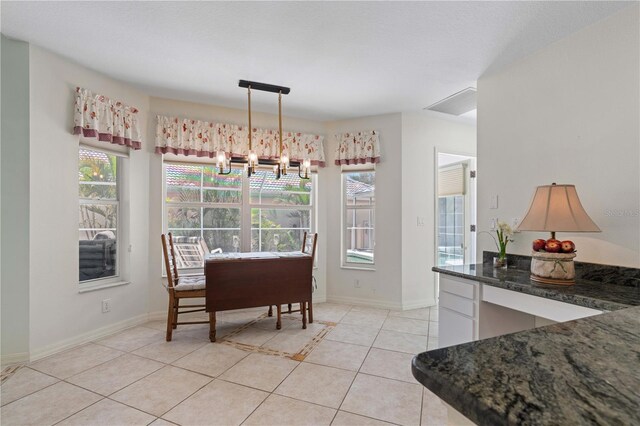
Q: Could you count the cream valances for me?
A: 3